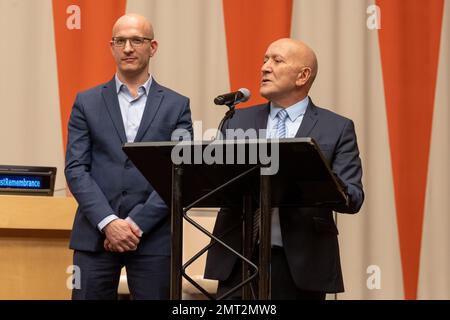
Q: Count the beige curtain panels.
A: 4